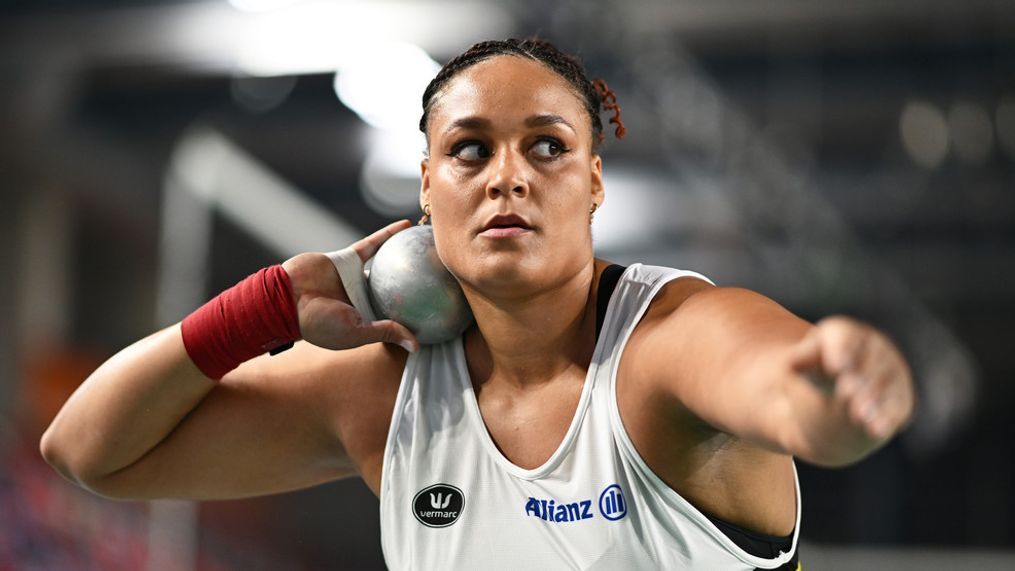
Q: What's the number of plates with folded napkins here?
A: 0